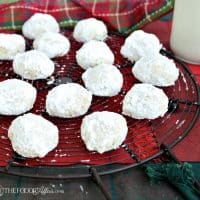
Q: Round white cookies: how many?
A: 14